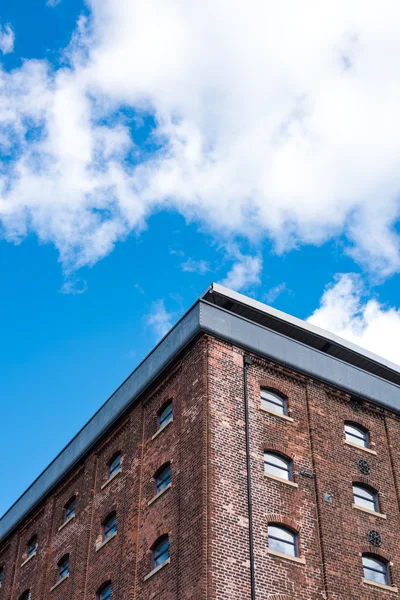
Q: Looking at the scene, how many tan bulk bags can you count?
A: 0